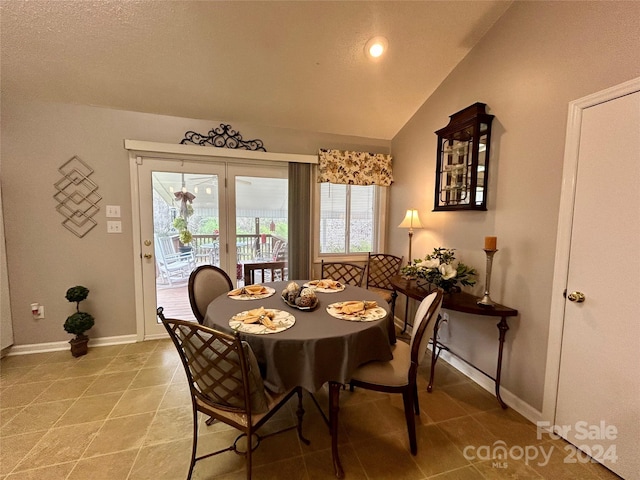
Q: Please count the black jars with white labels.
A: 0